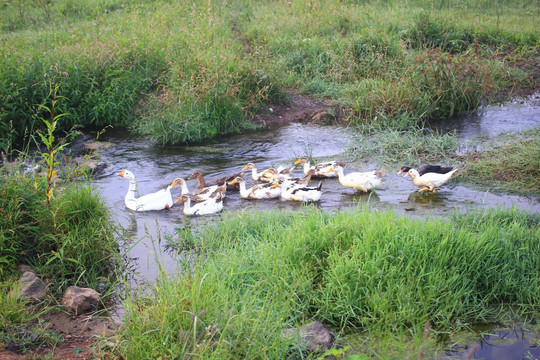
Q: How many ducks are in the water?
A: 12